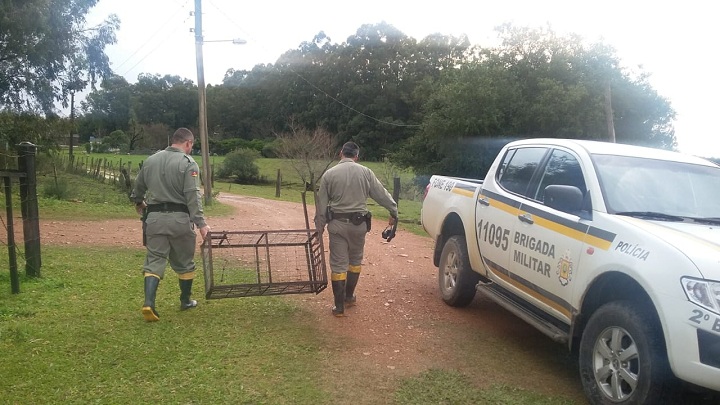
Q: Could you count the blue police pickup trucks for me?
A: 0